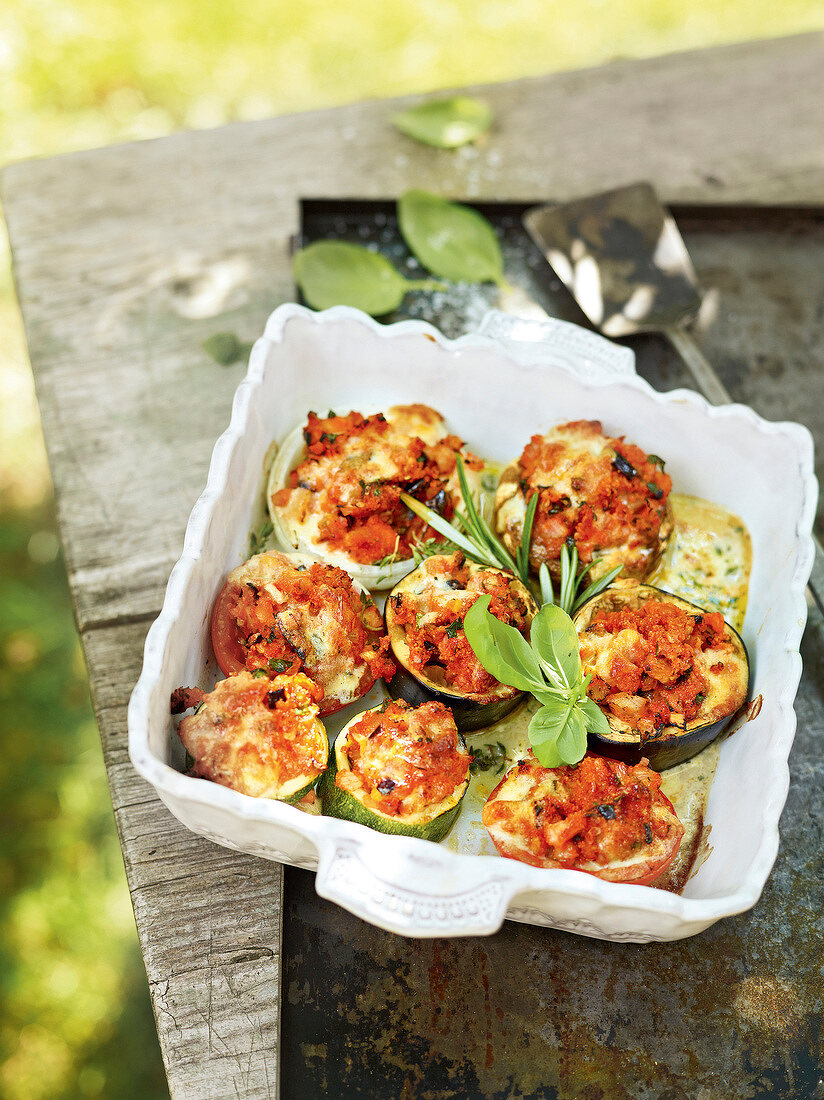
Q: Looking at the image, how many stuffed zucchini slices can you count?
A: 2